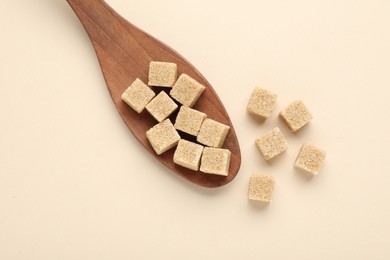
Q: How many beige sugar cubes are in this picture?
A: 14